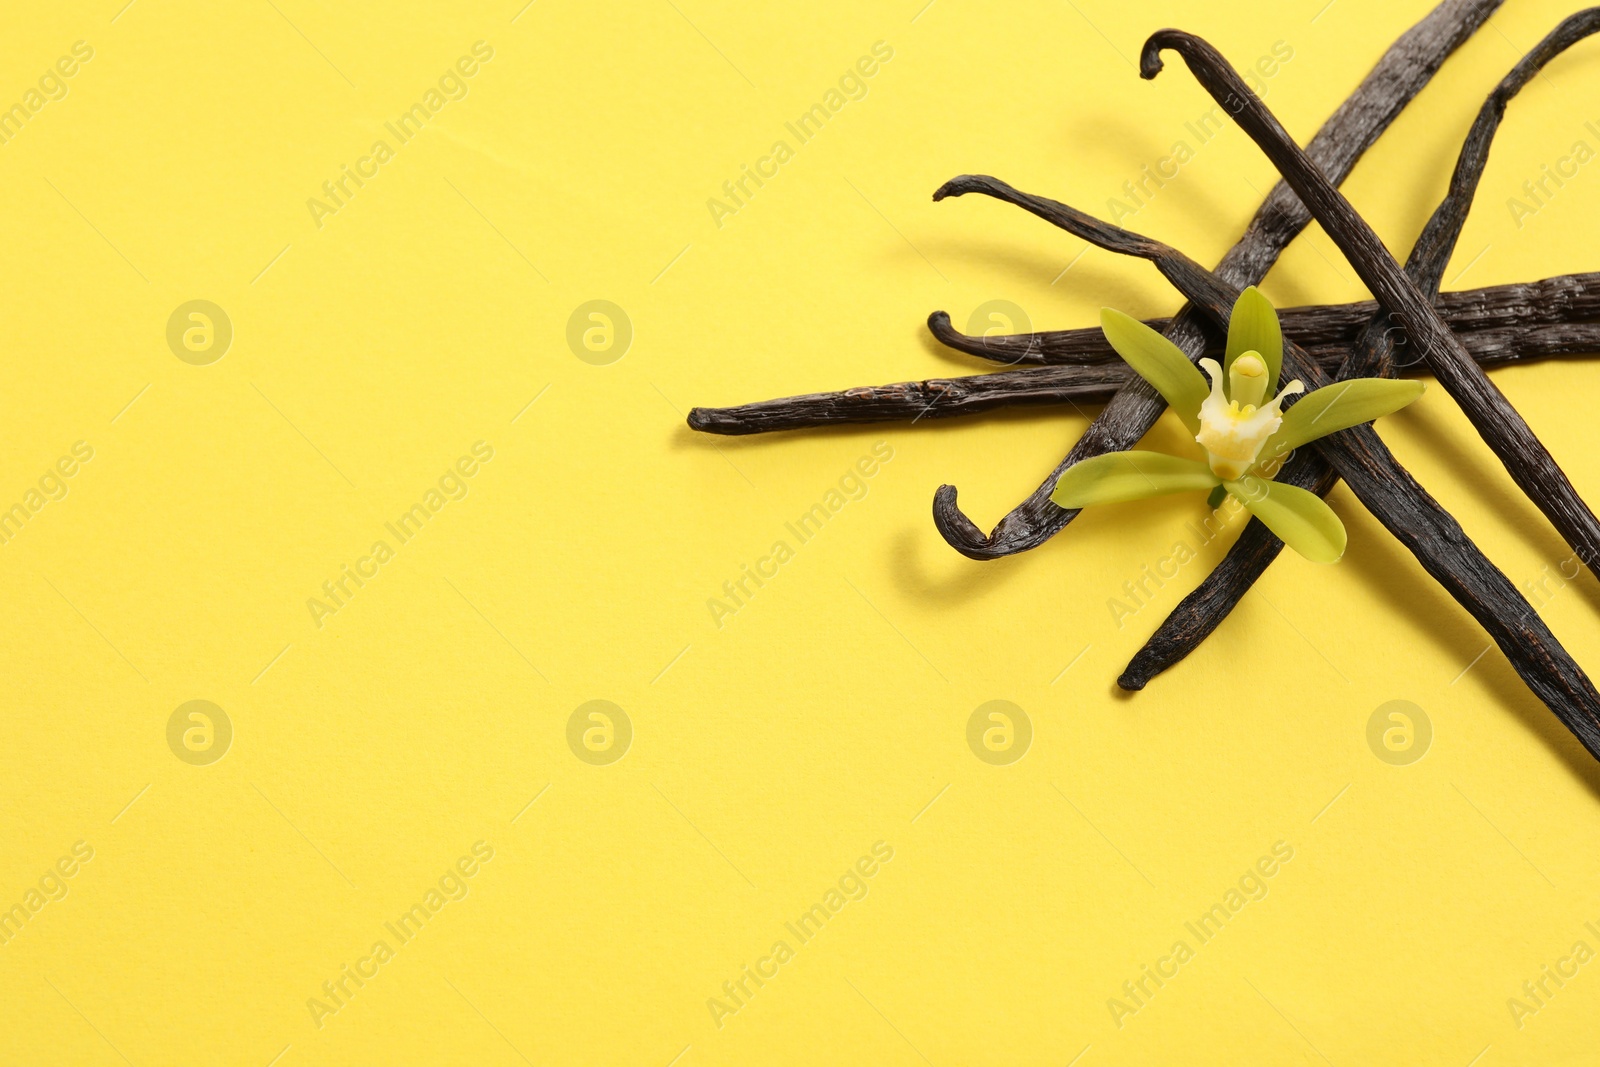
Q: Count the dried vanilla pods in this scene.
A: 6